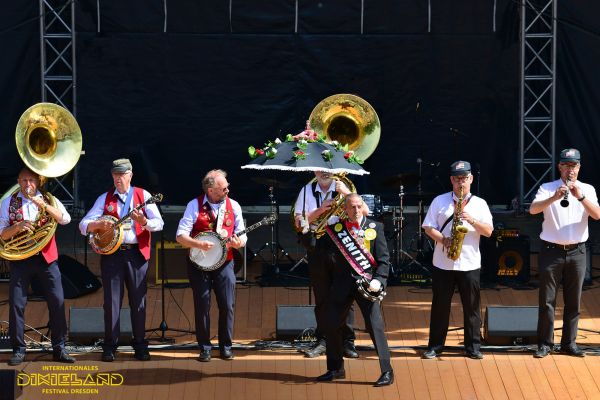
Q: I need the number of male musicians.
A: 7